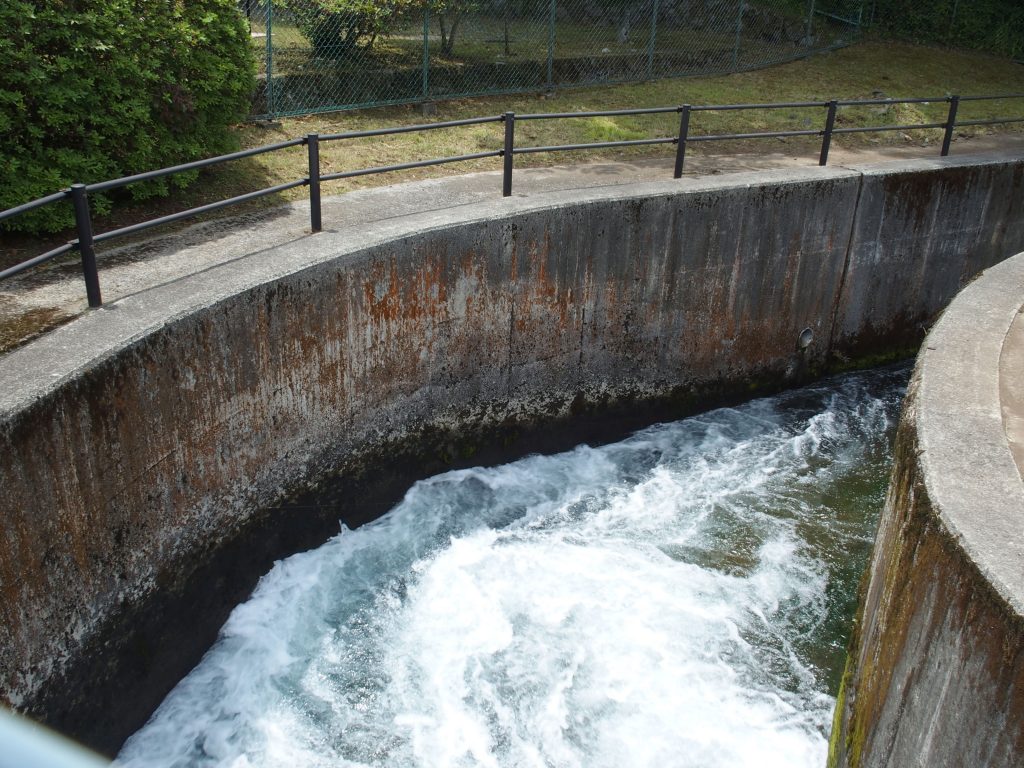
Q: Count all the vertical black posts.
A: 6